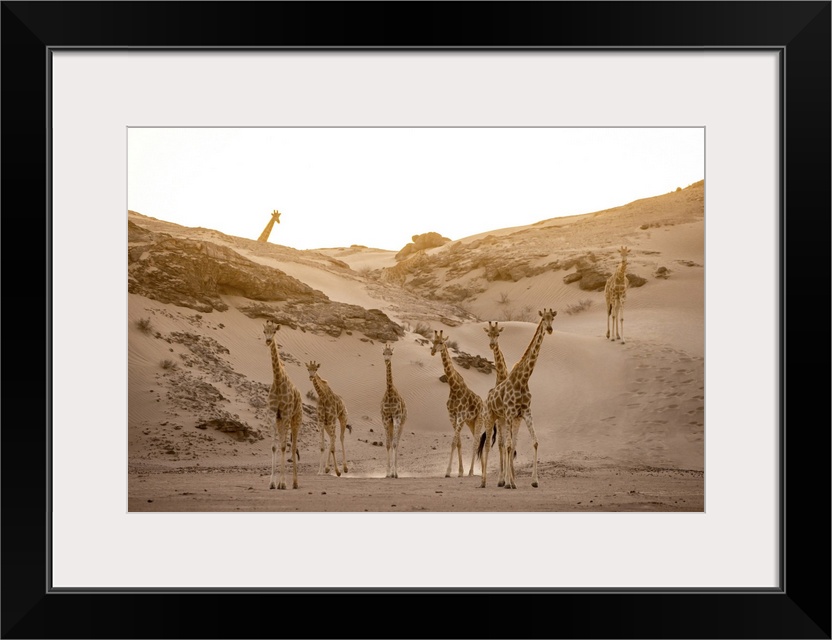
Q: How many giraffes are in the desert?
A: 8